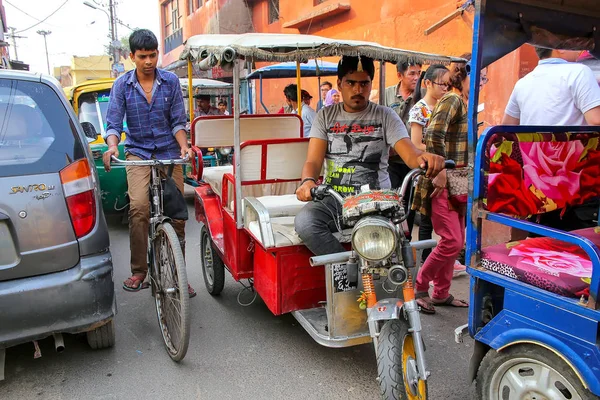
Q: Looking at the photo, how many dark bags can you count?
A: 1